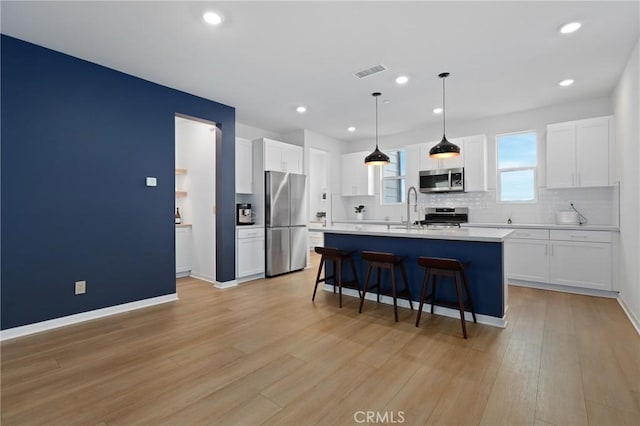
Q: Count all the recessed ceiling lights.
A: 7